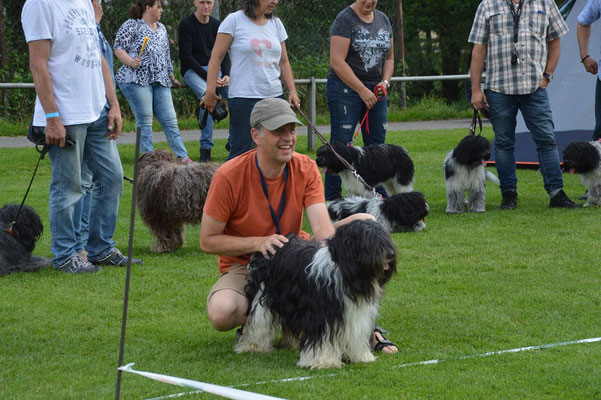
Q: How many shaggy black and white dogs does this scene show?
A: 5